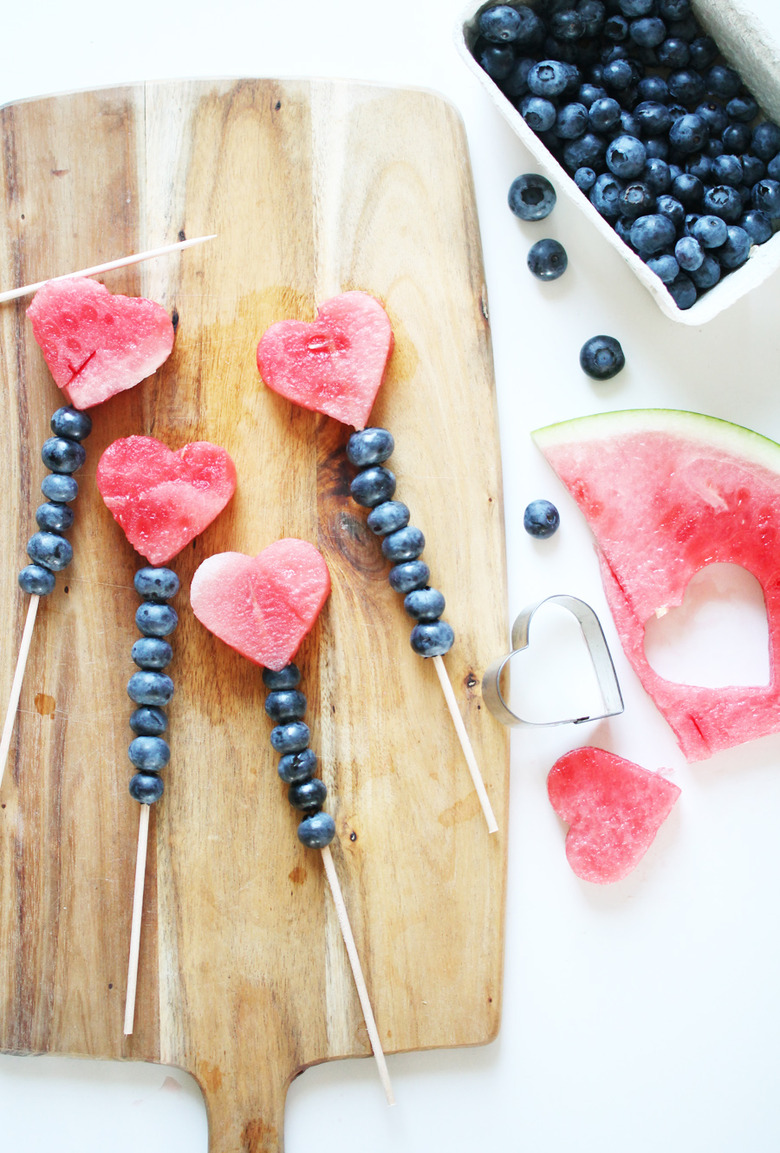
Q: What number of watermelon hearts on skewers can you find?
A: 4